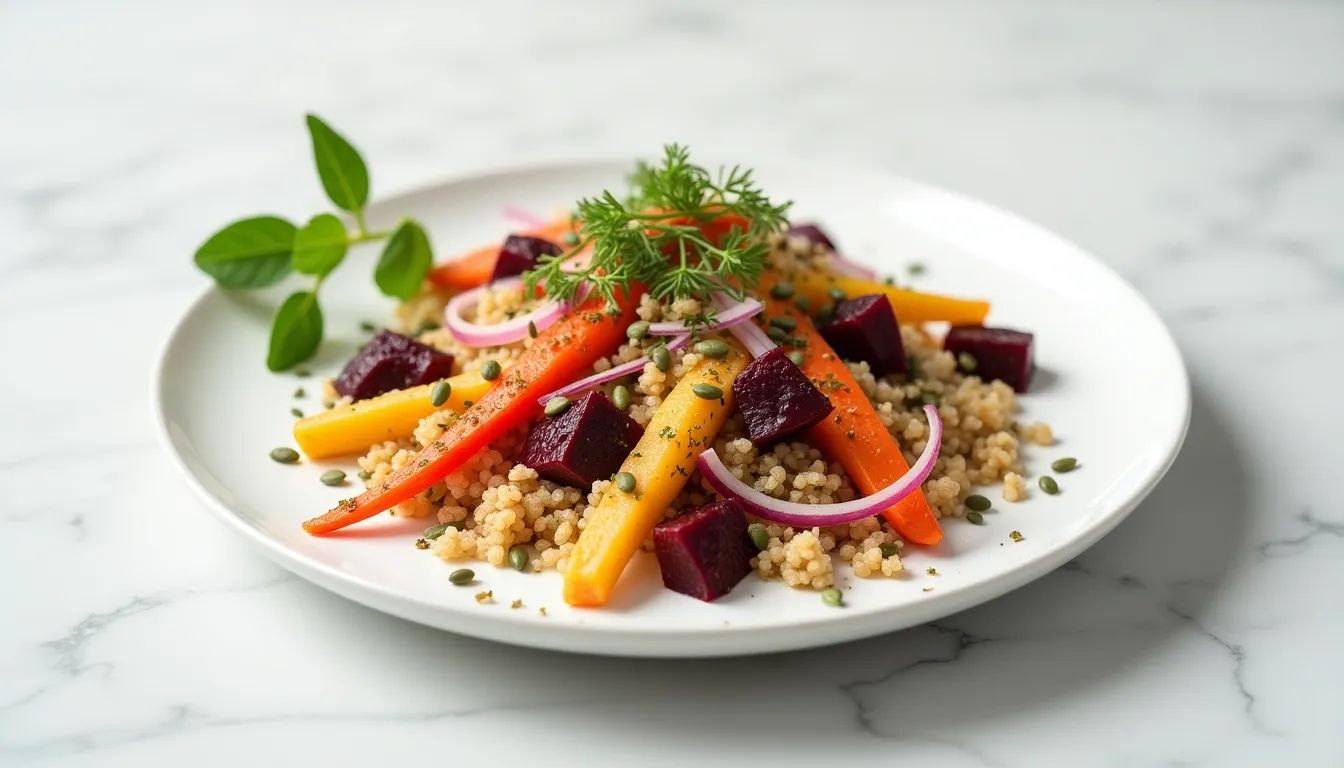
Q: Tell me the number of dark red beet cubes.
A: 8